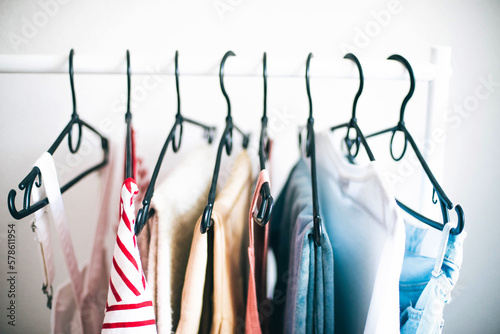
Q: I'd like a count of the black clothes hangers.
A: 8